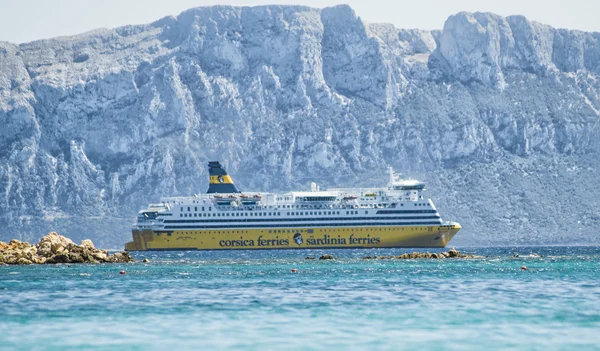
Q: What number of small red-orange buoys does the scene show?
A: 3